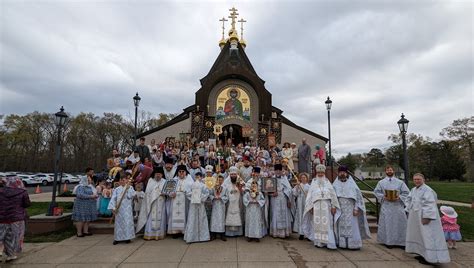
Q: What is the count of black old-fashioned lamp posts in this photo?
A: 4